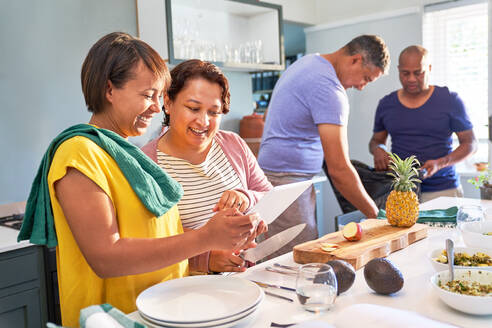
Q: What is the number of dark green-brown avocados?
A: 2